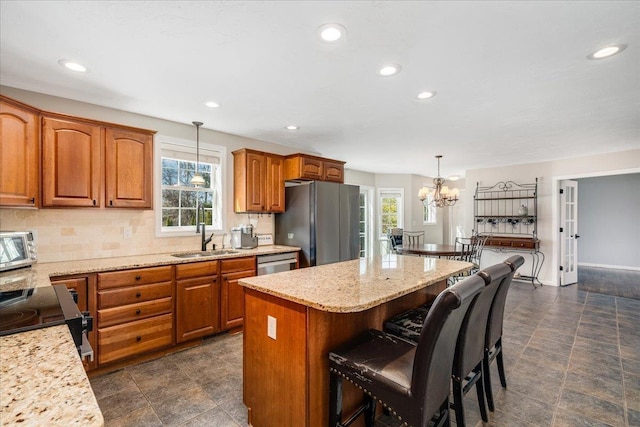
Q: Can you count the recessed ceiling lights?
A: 7